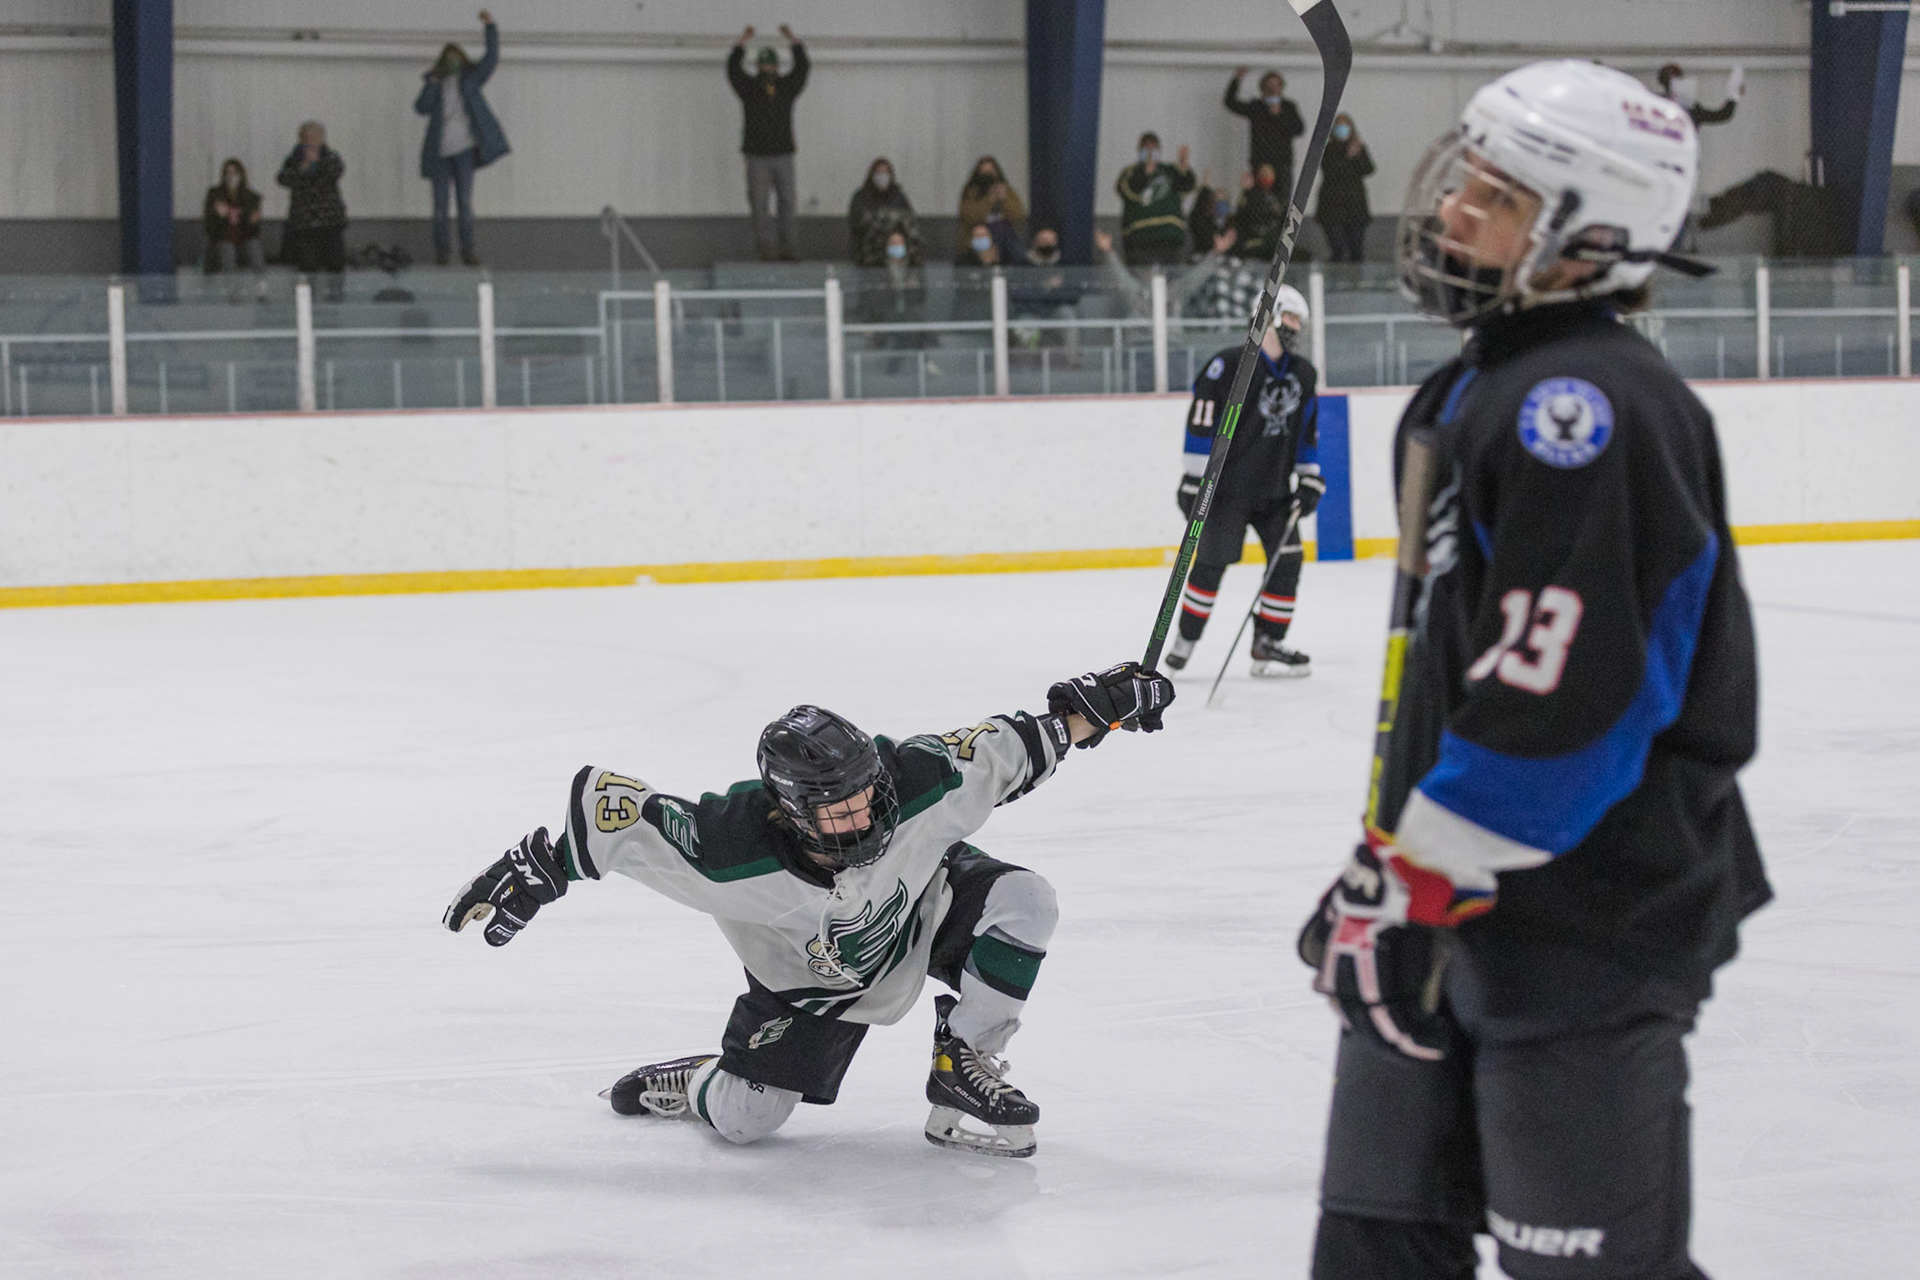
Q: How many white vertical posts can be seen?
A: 10